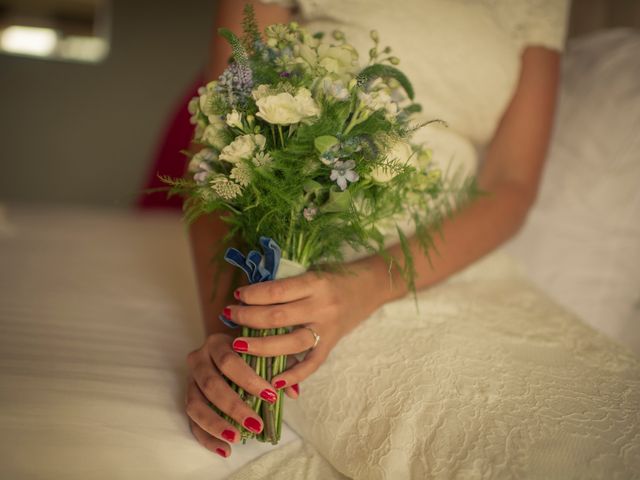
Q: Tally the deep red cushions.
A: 1